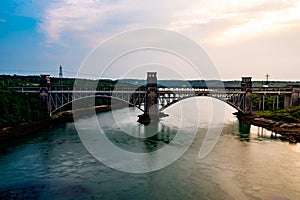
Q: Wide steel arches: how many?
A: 2